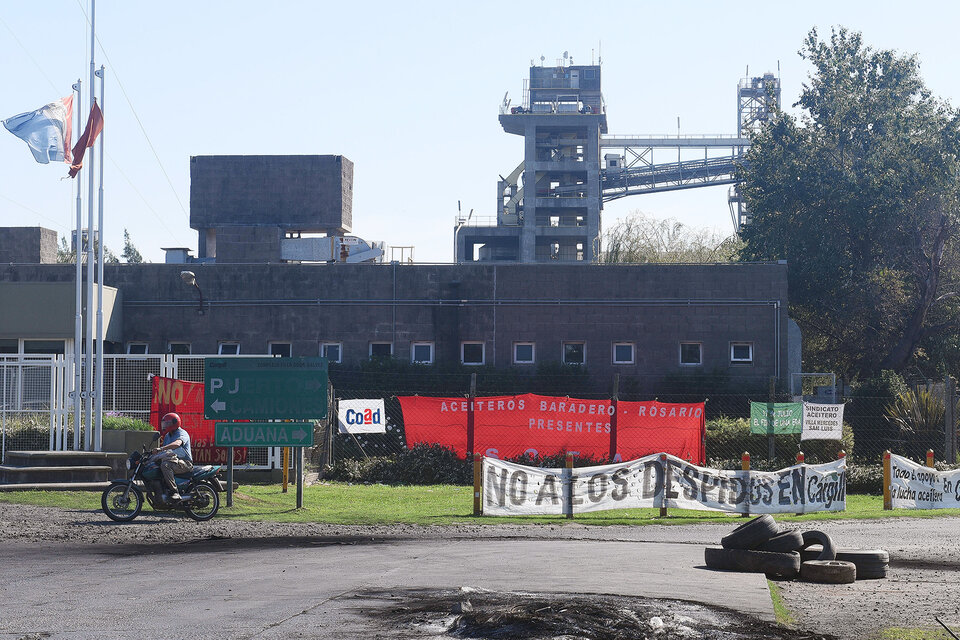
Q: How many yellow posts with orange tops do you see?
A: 8